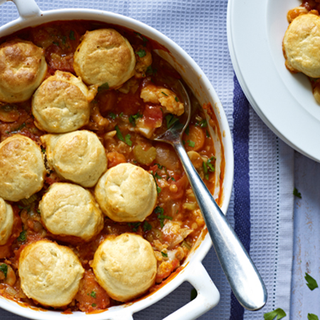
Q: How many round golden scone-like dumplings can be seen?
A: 11